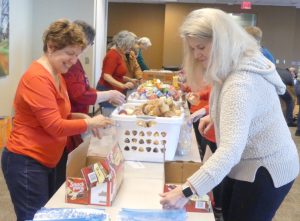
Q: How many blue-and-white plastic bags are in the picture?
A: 2